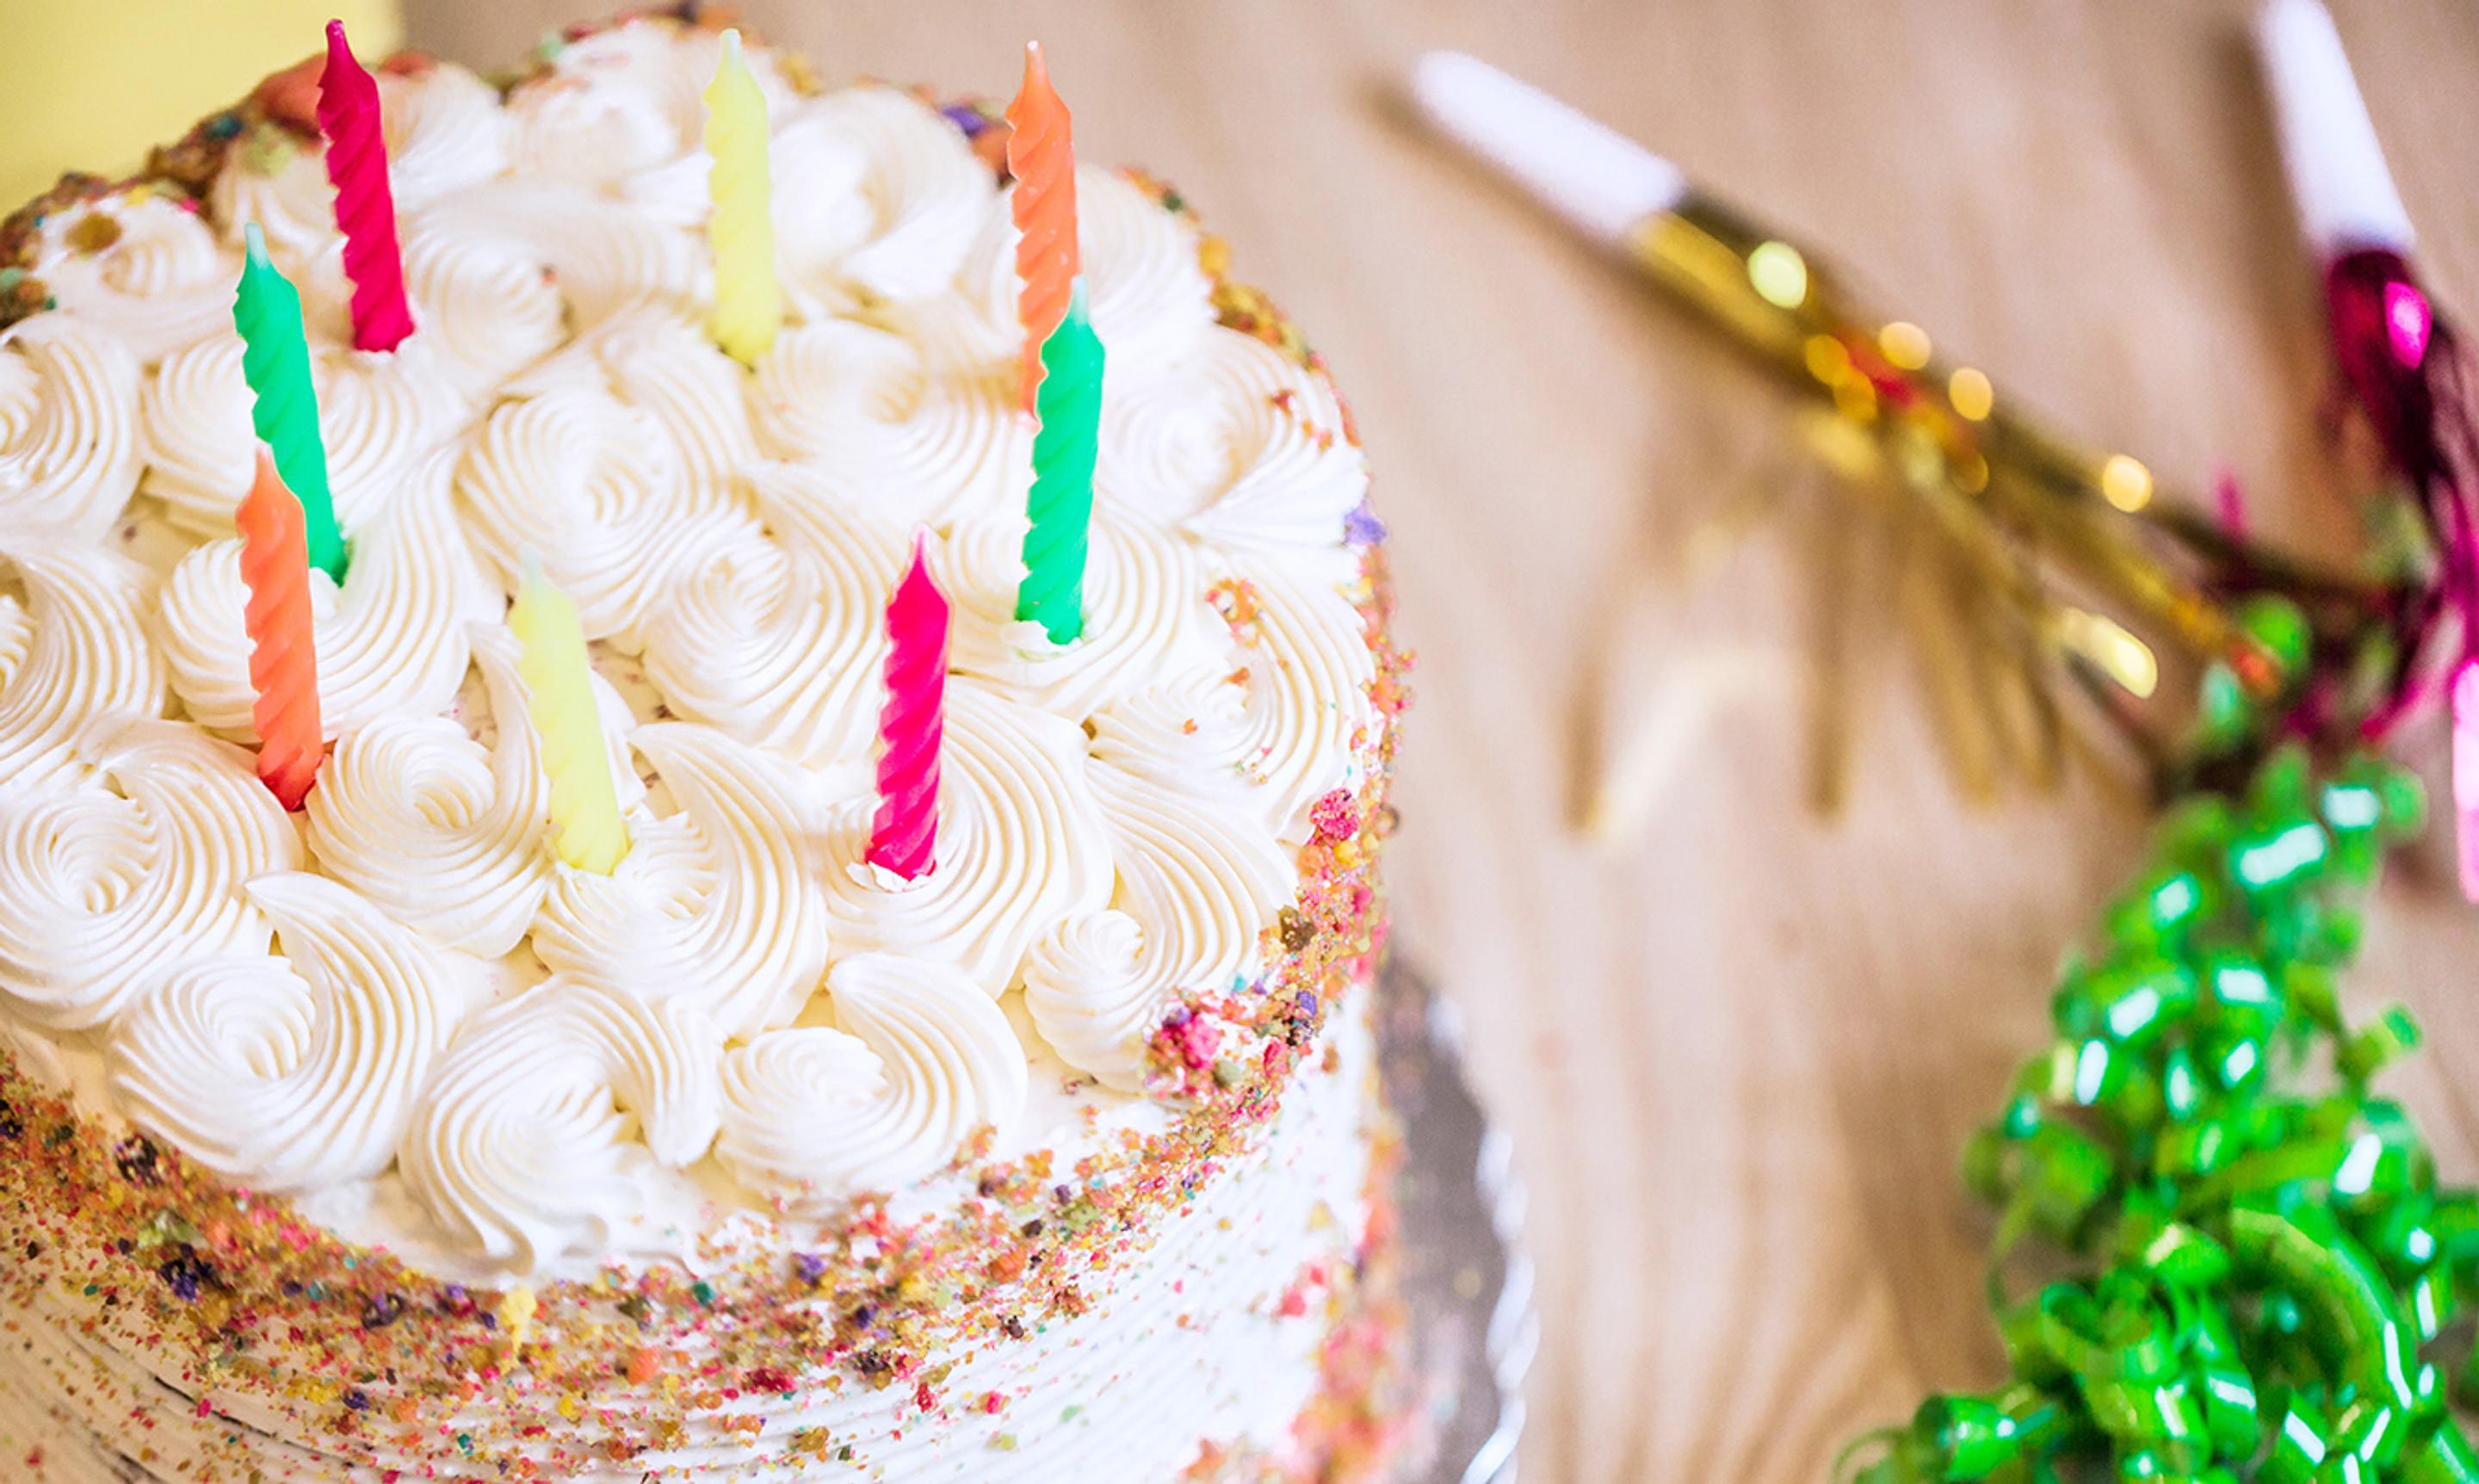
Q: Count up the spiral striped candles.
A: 8